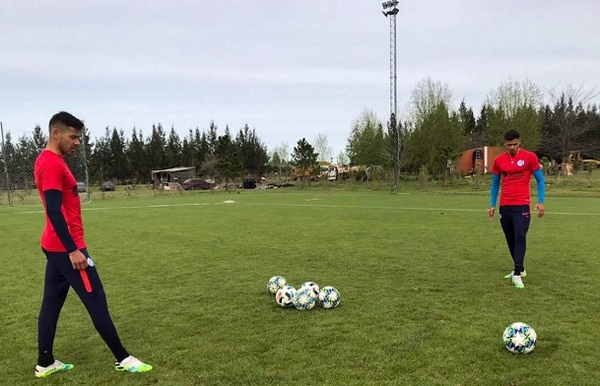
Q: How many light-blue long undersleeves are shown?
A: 2